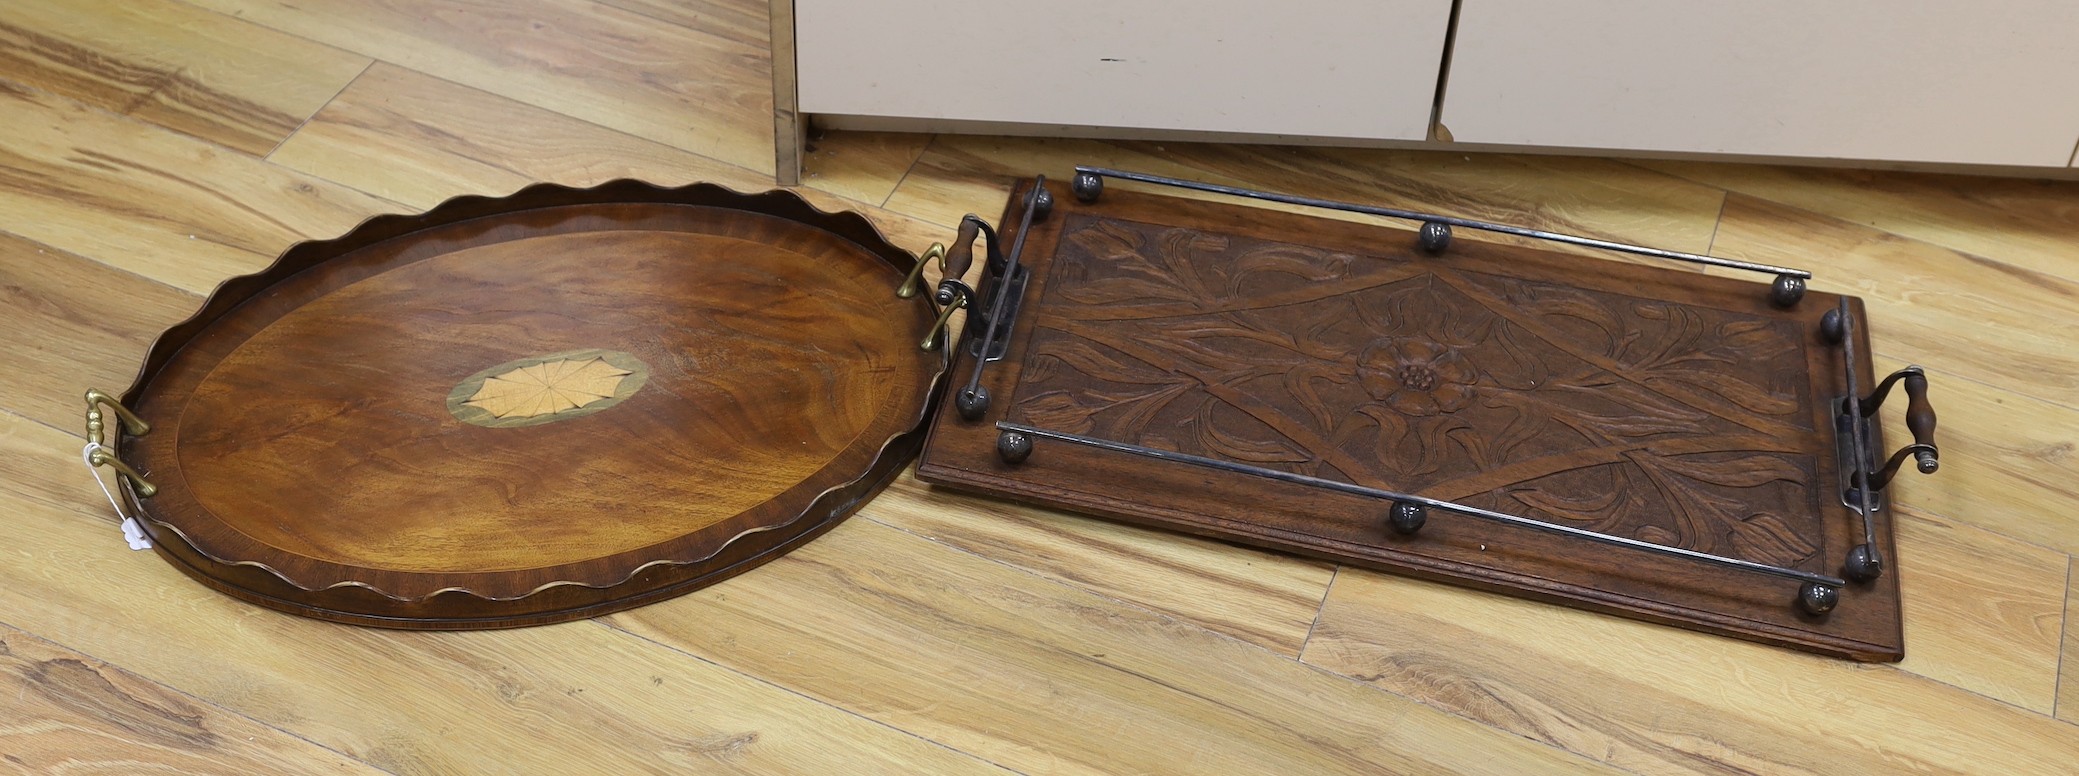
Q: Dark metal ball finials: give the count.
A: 10